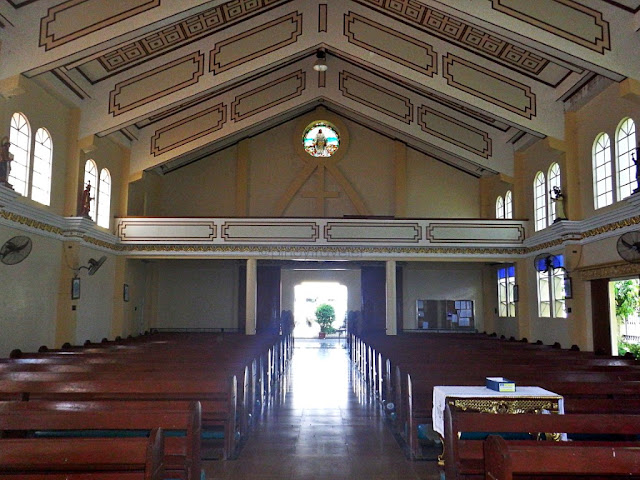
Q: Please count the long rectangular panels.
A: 14